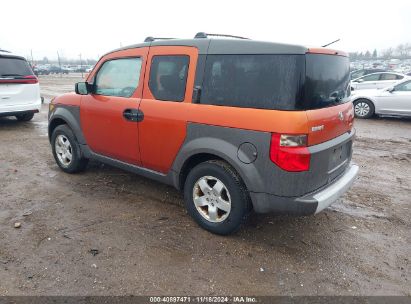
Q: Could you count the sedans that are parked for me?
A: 2